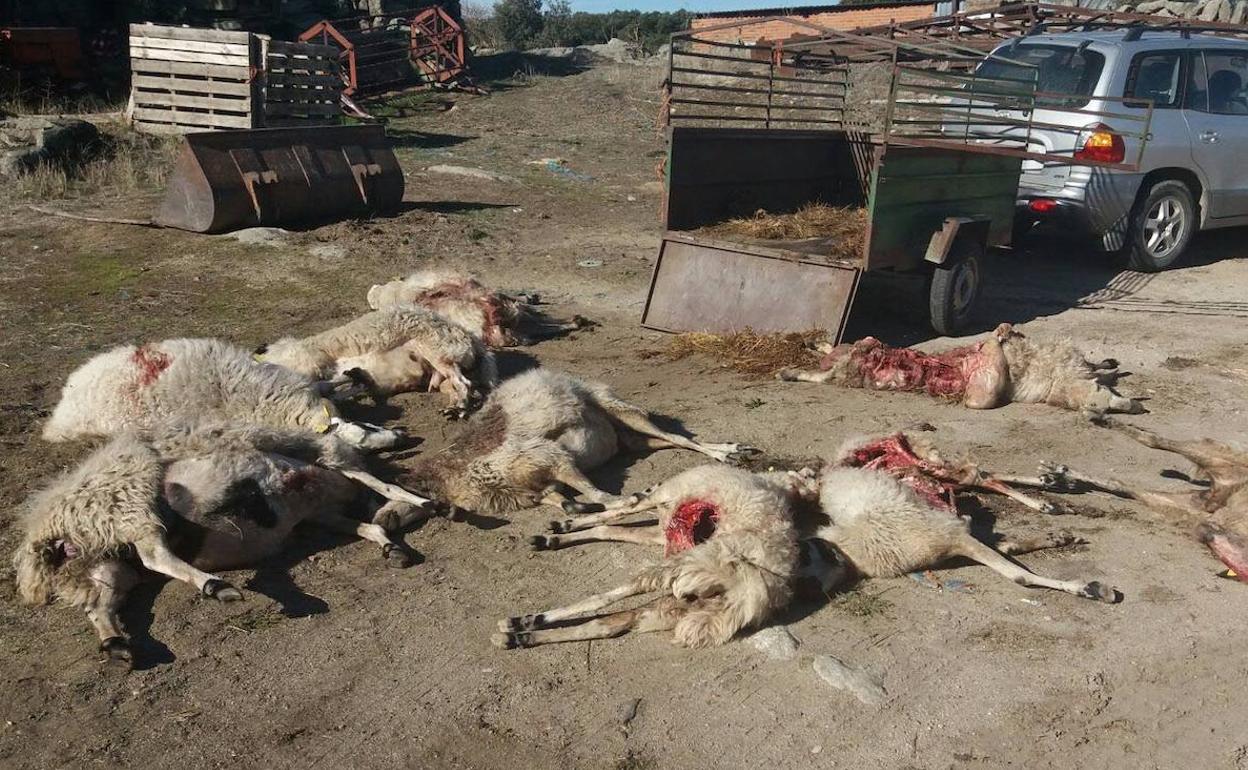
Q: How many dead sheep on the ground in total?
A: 9